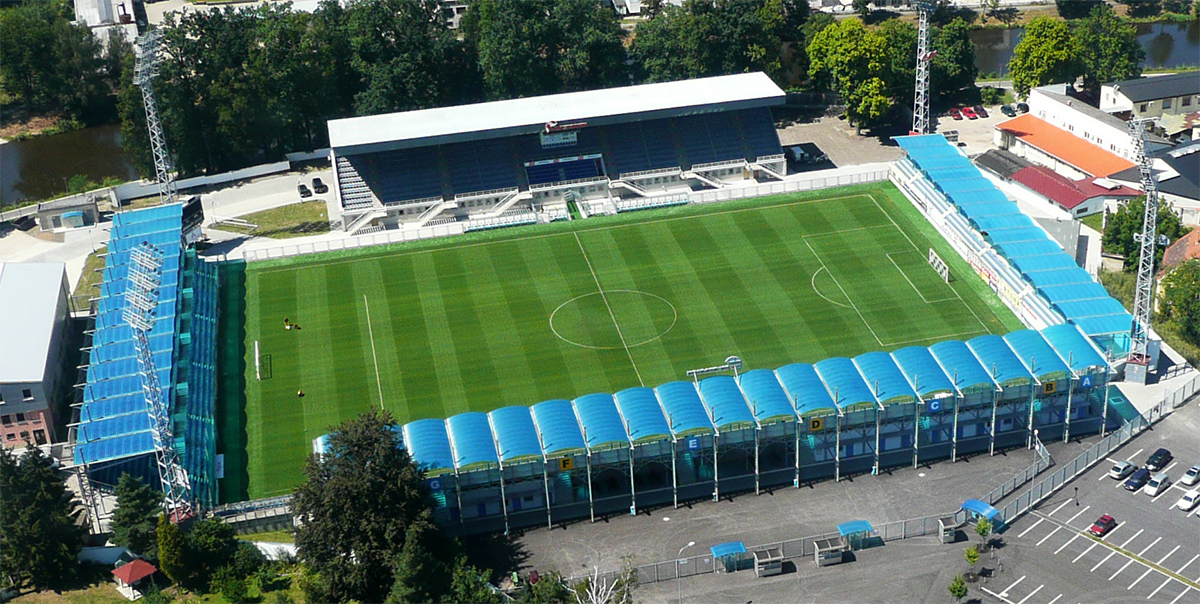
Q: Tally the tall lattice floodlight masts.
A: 4